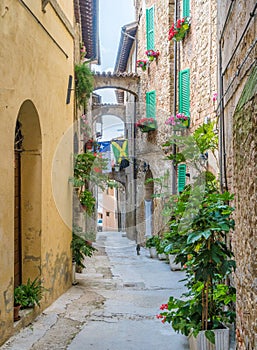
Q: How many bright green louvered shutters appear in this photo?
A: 5